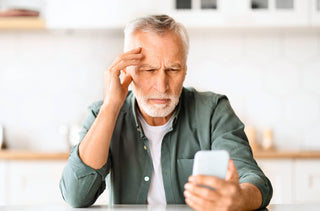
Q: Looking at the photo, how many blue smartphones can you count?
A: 0